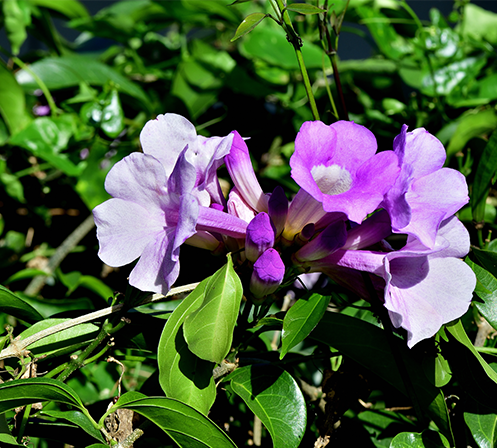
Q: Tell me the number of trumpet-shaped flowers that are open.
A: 5